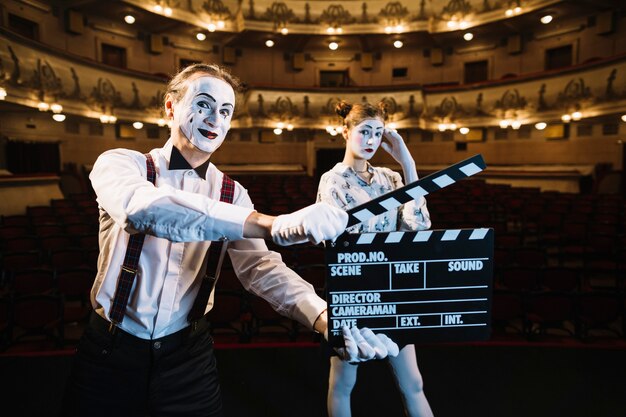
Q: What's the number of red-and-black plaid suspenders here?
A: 2